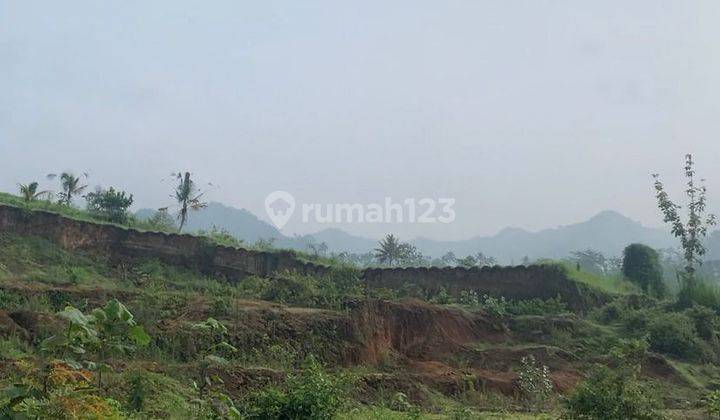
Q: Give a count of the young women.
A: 0